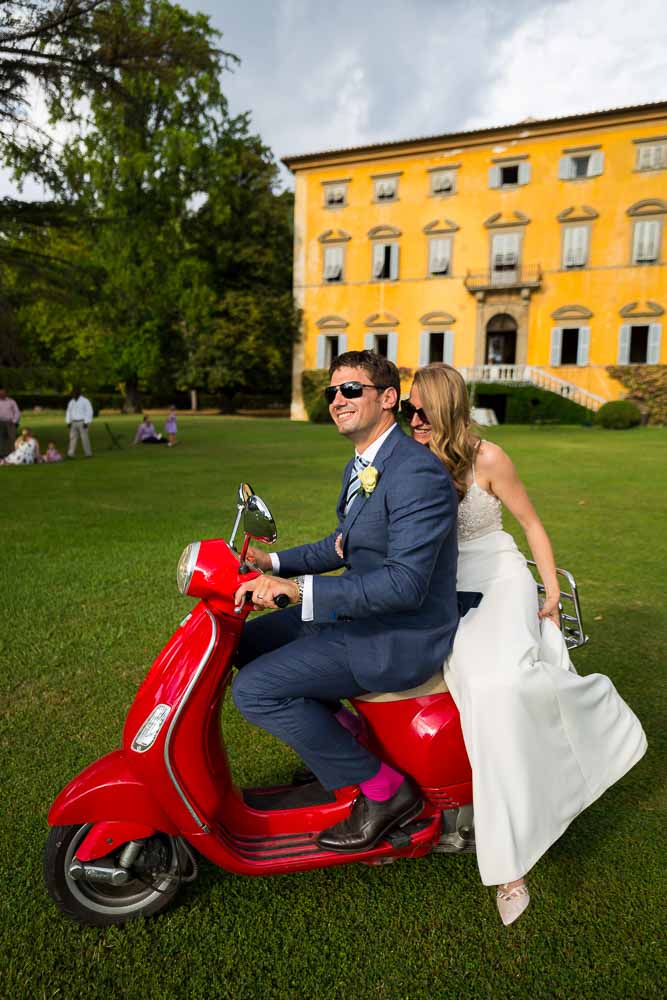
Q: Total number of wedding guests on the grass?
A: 6